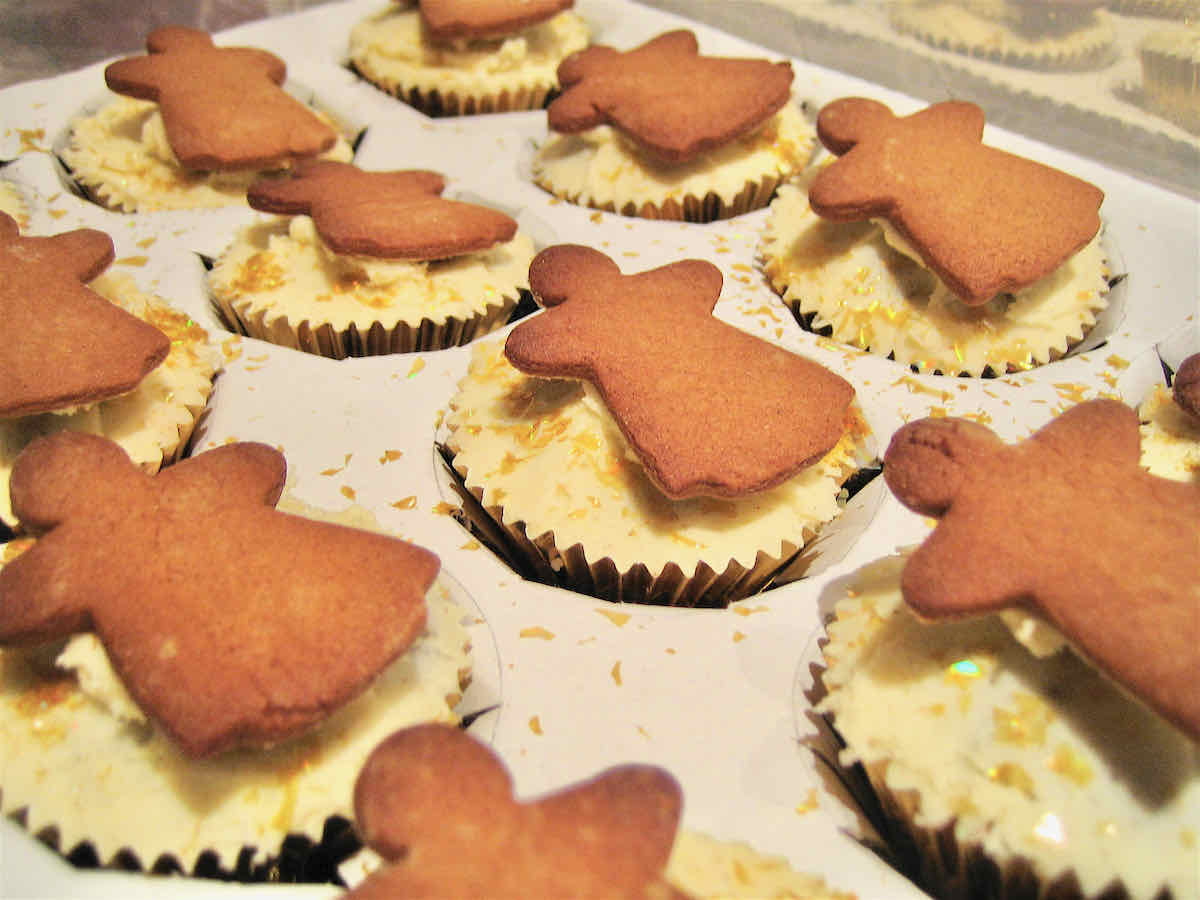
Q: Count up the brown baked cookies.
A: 11